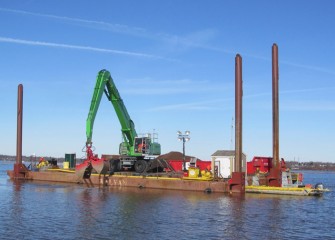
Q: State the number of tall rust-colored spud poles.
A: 3